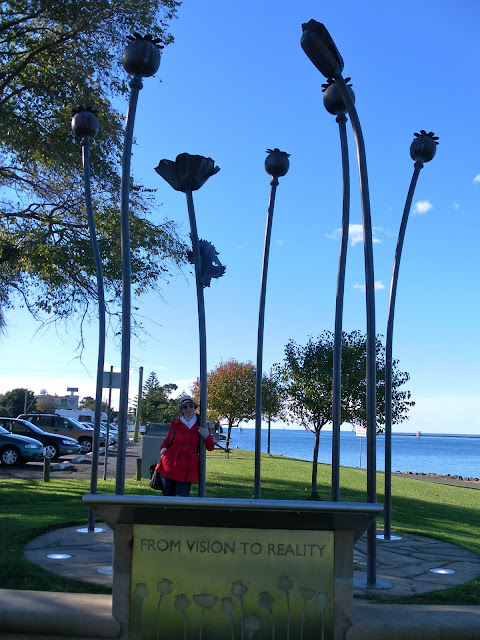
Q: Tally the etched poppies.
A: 11